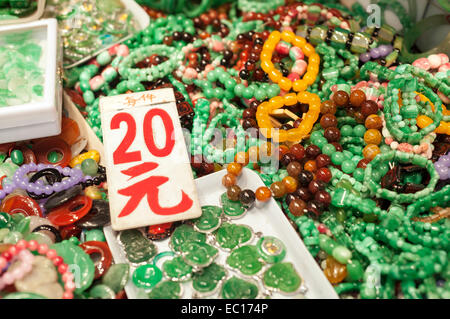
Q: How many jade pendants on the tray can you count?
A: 14